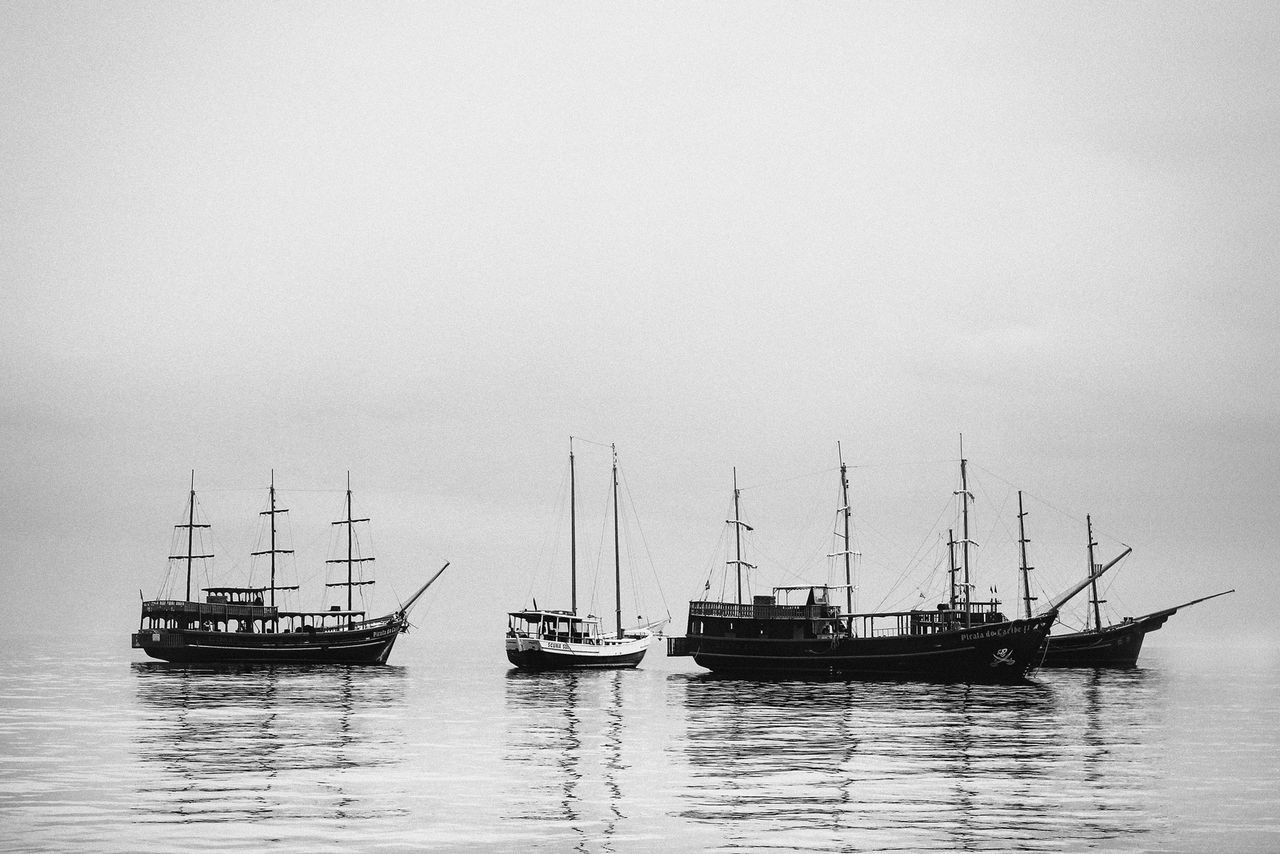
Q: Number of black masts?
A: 11